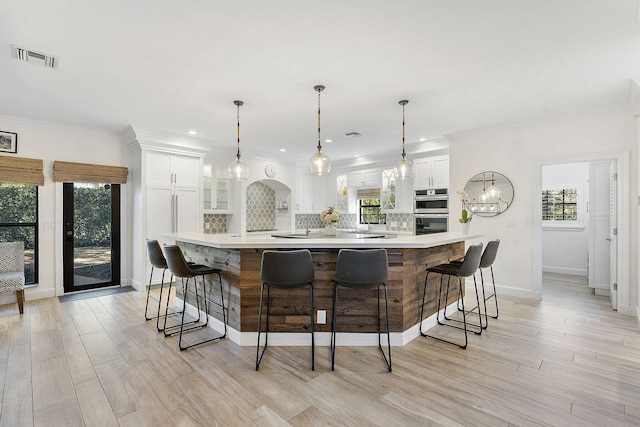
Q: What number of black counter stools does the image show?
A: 6